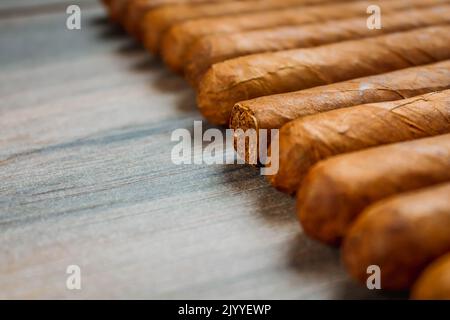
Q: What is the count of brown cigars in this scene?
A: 11